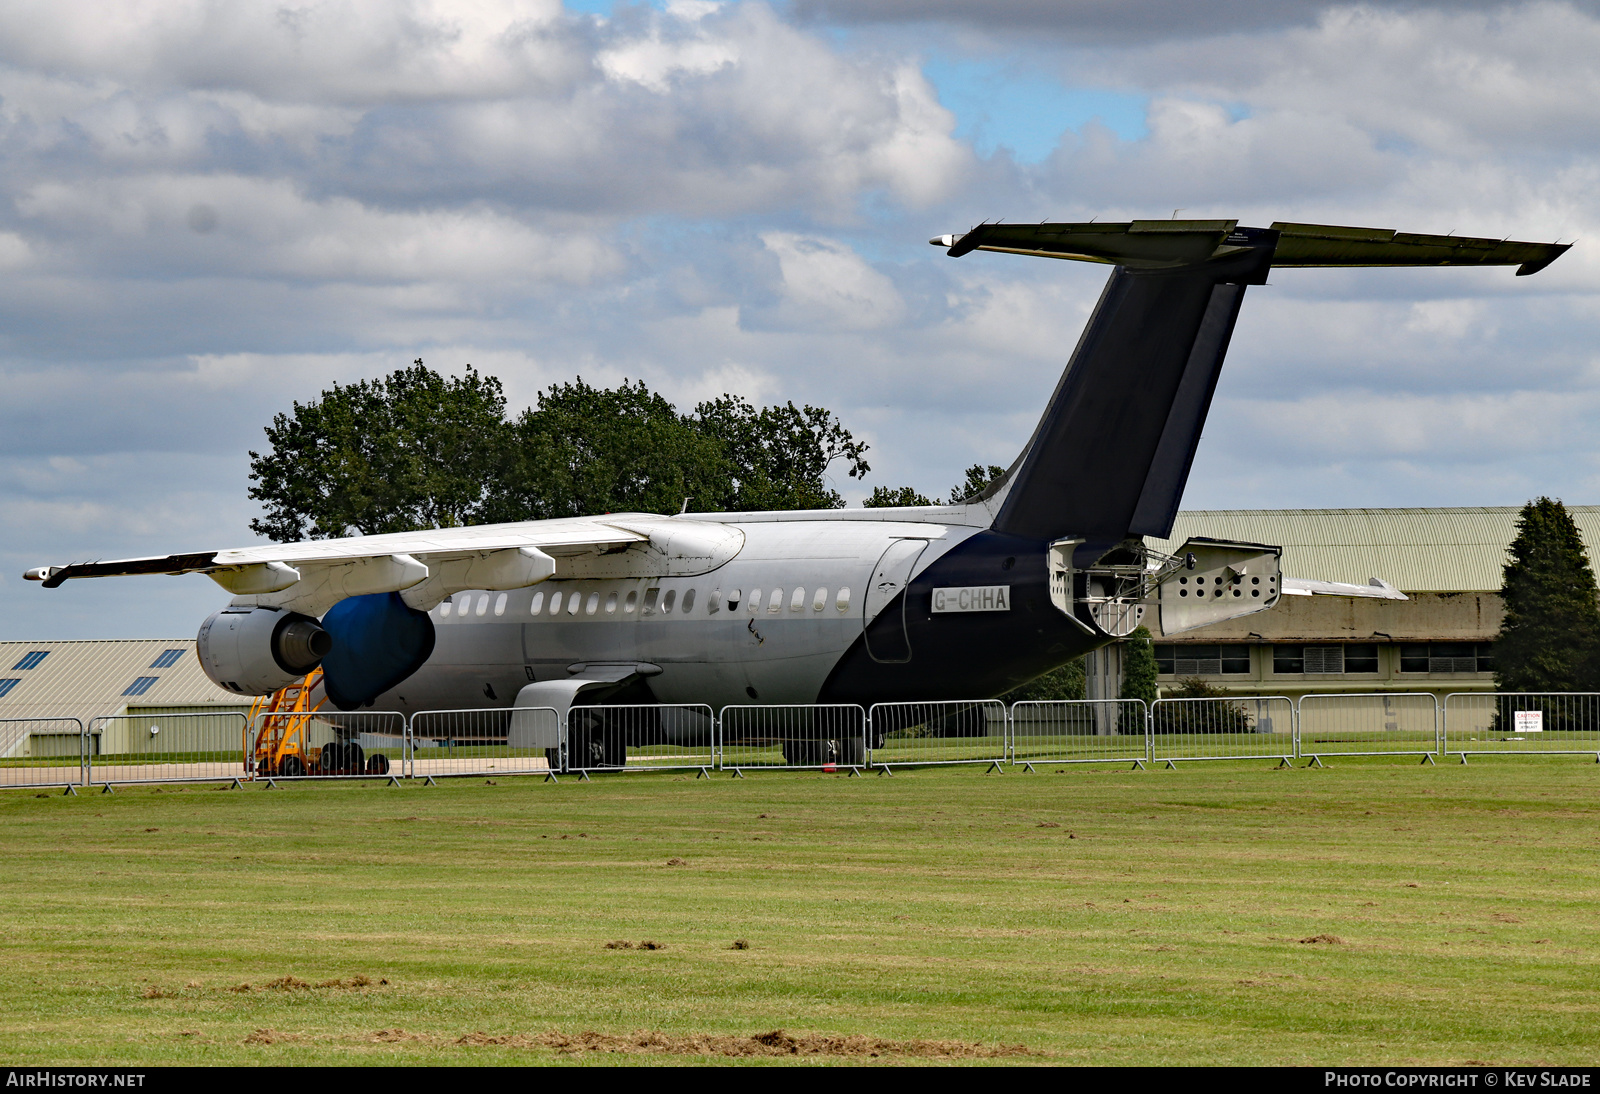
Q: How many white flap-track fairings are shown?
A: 3